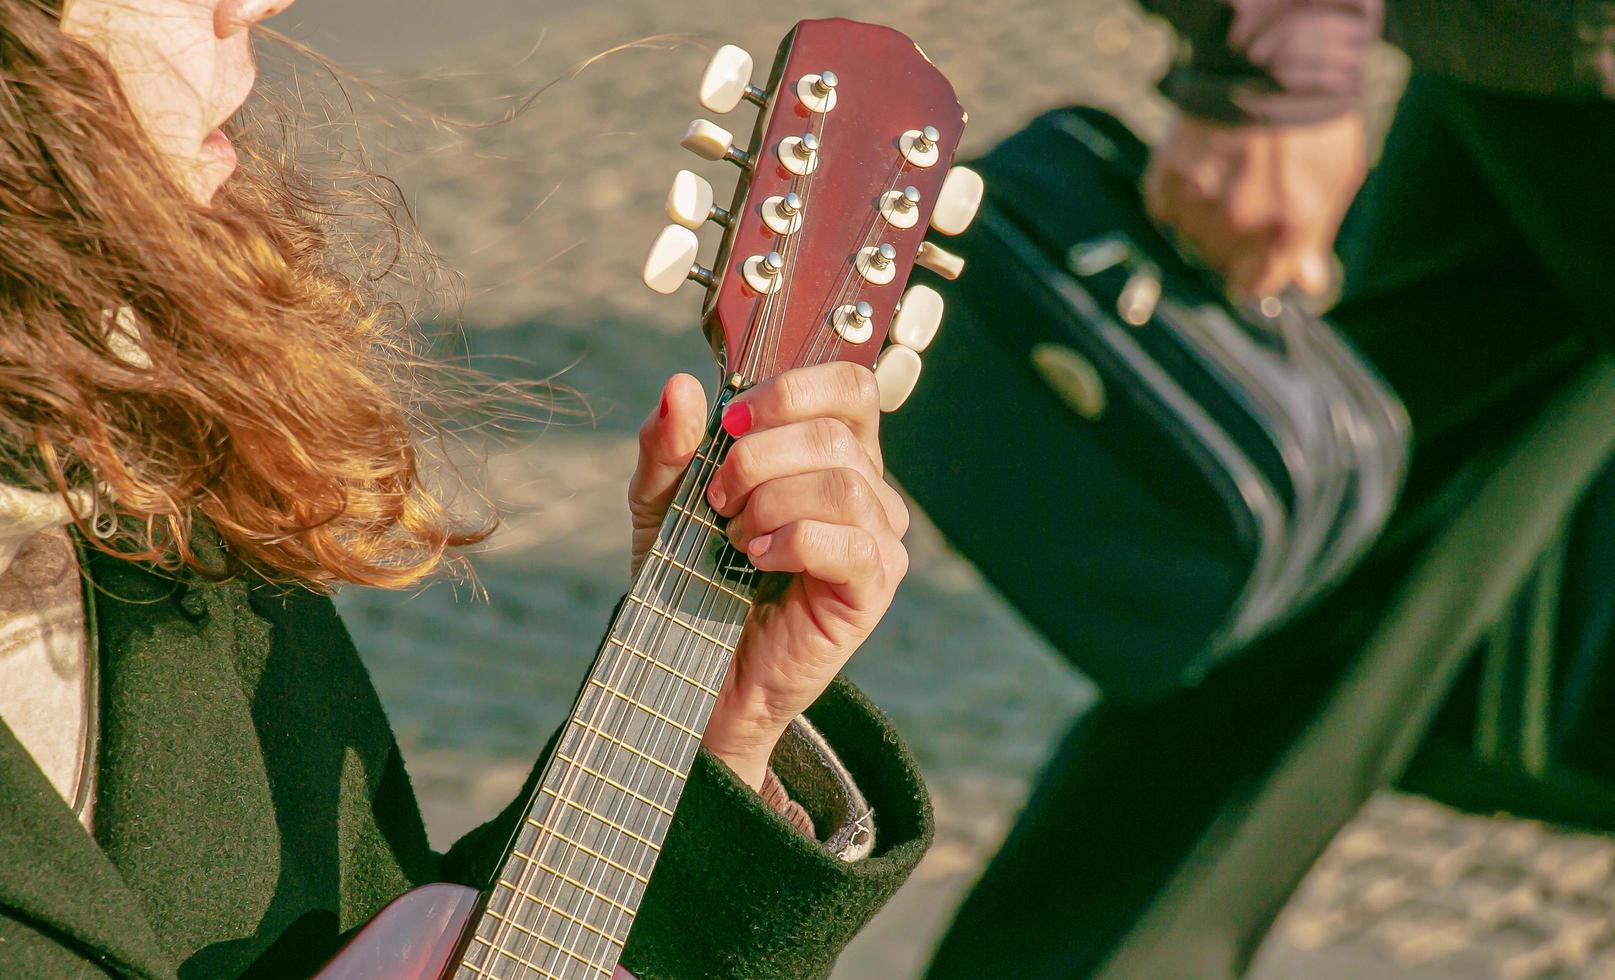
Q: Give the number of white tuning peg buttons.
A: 8